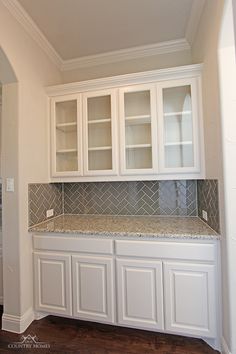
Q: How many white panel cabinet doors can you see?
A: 4